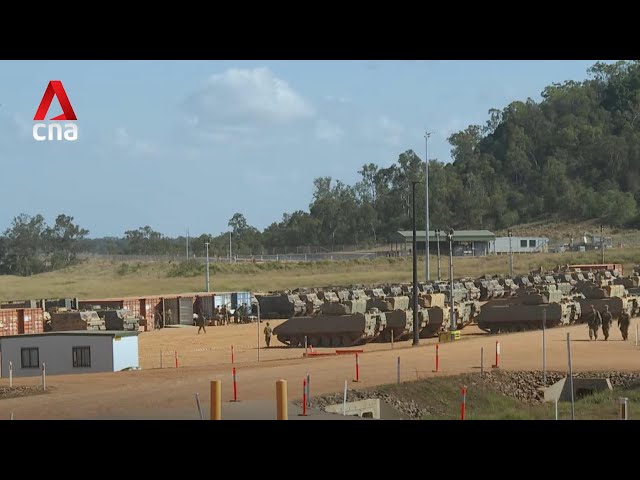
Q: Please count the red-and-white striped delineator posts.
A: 8